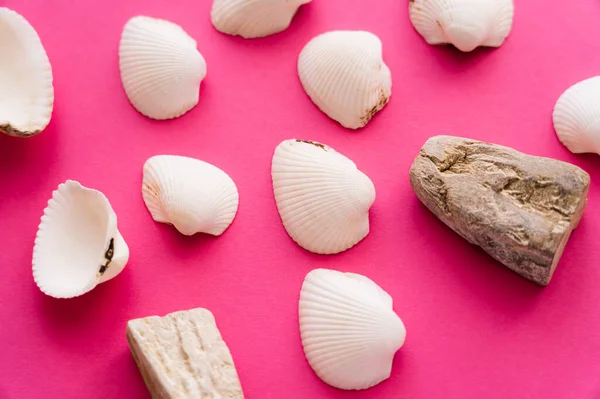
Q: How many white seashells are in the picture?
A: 10